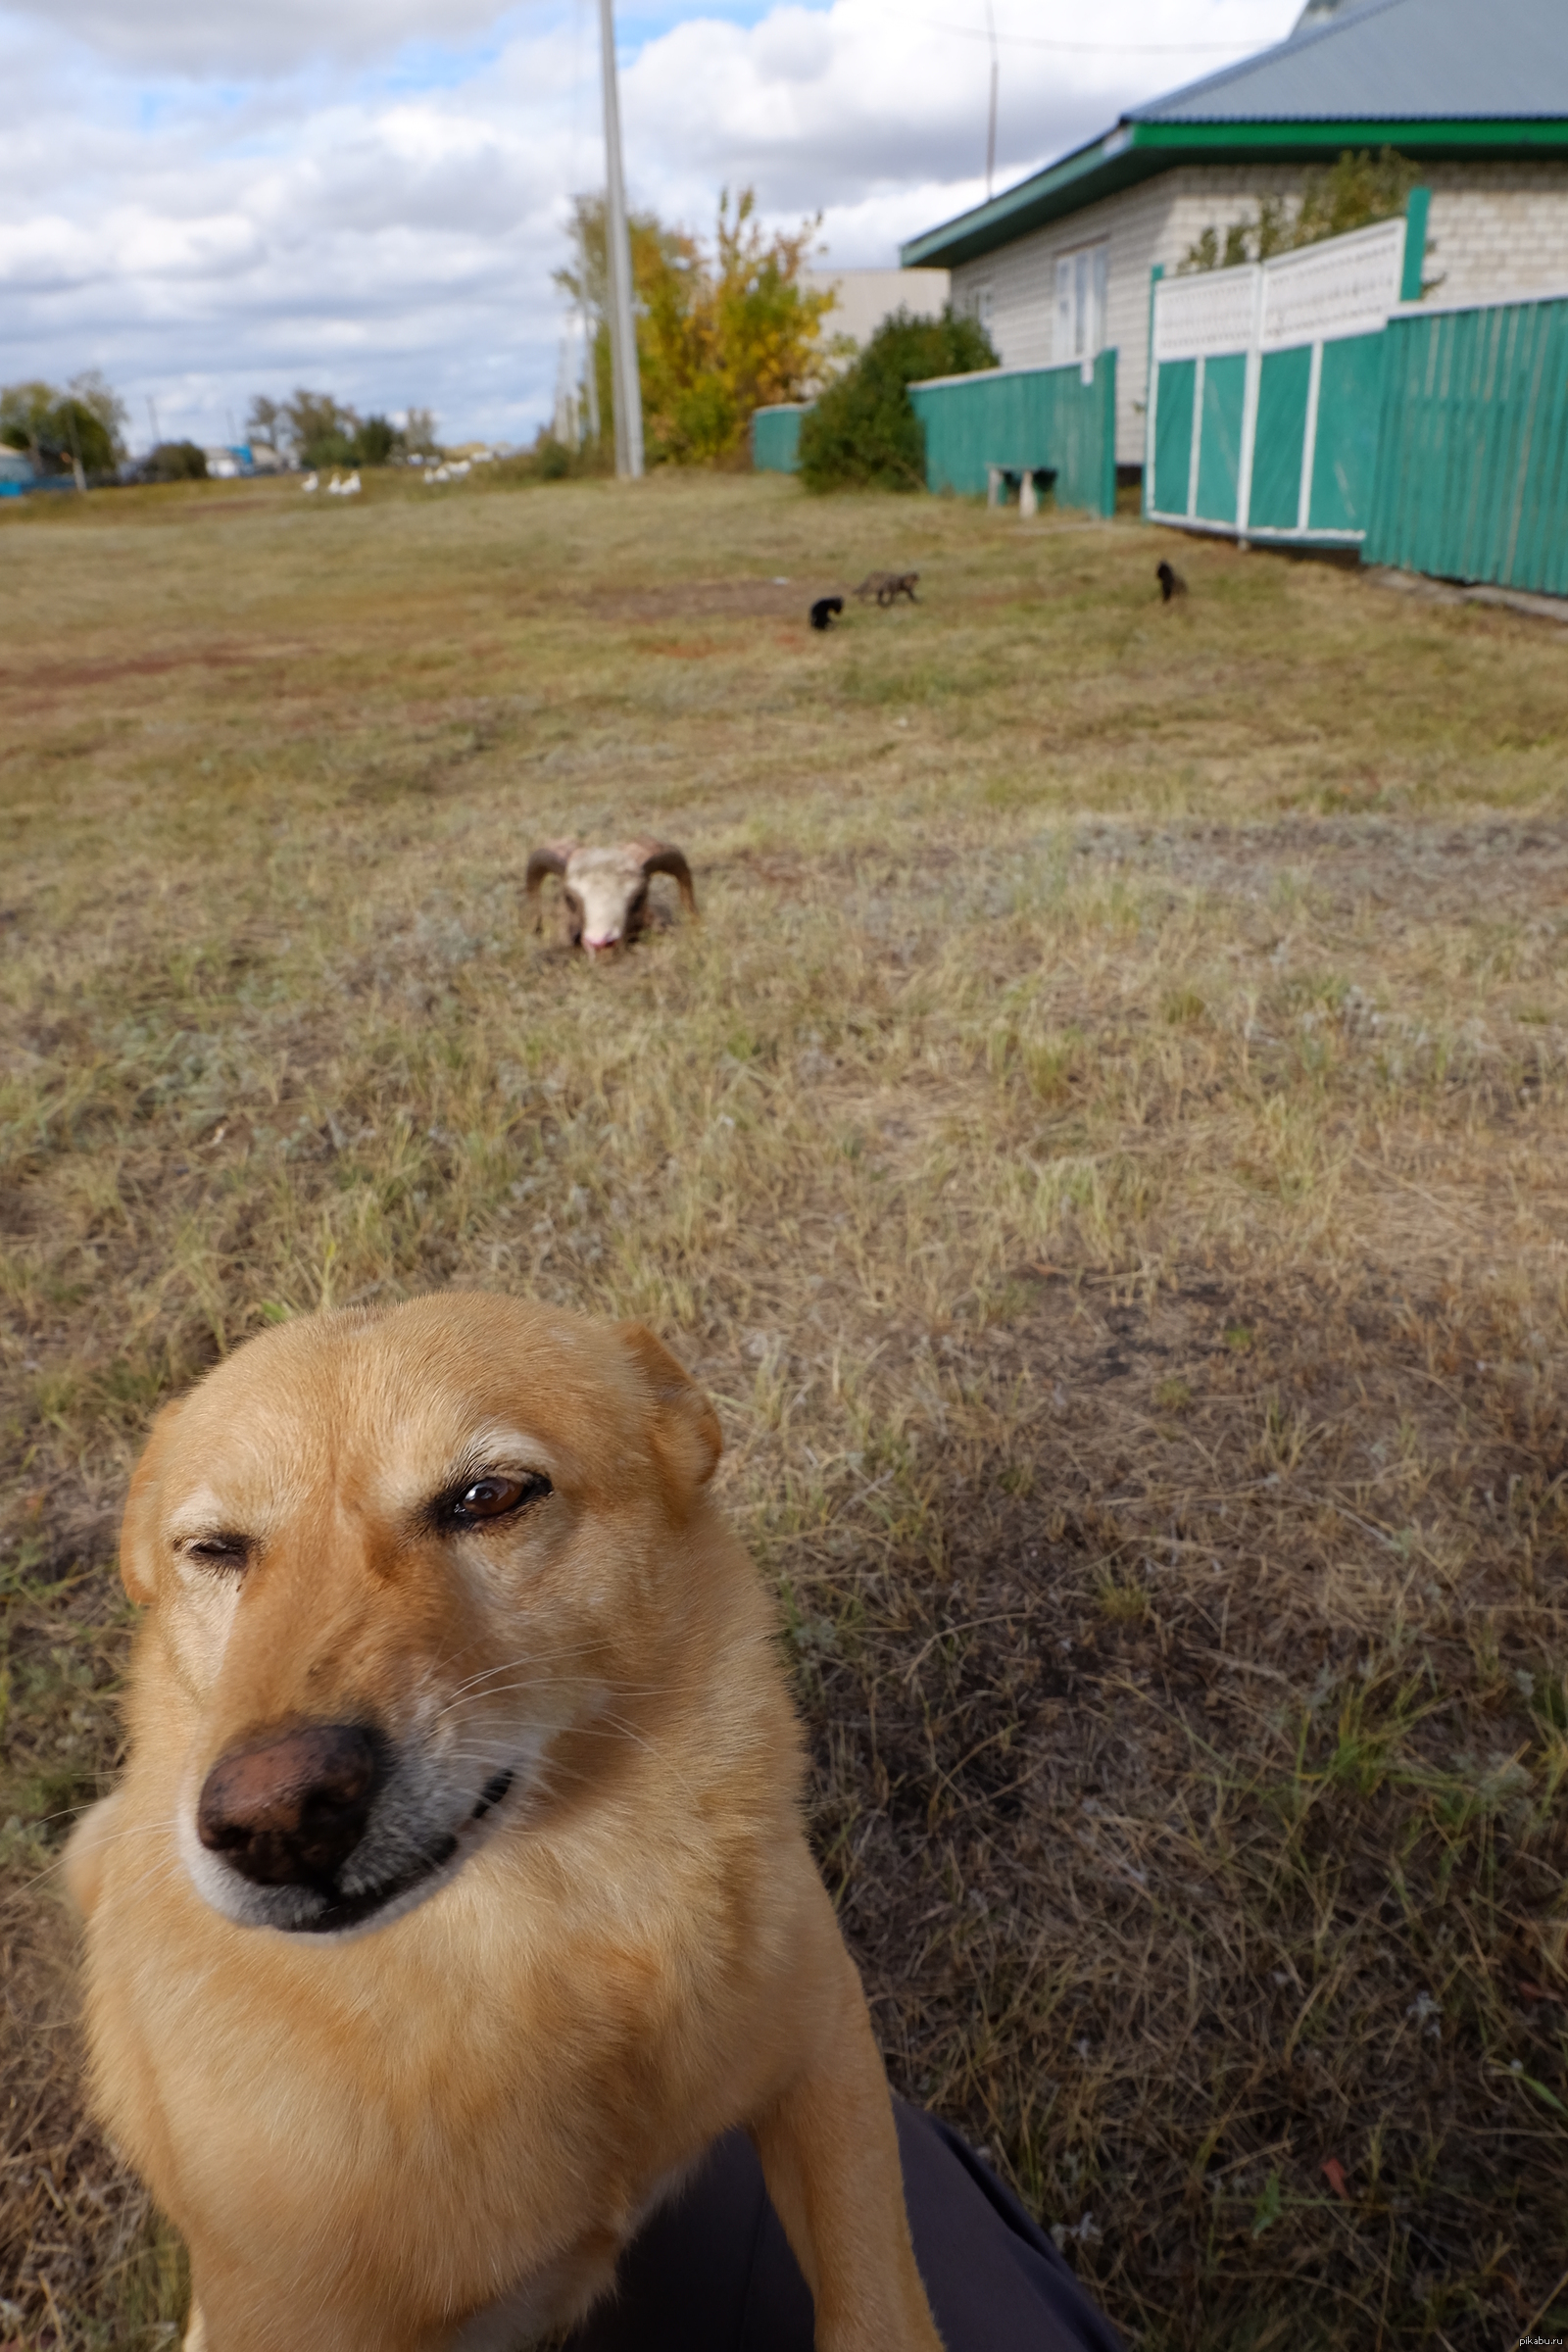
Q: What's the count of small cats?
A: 3